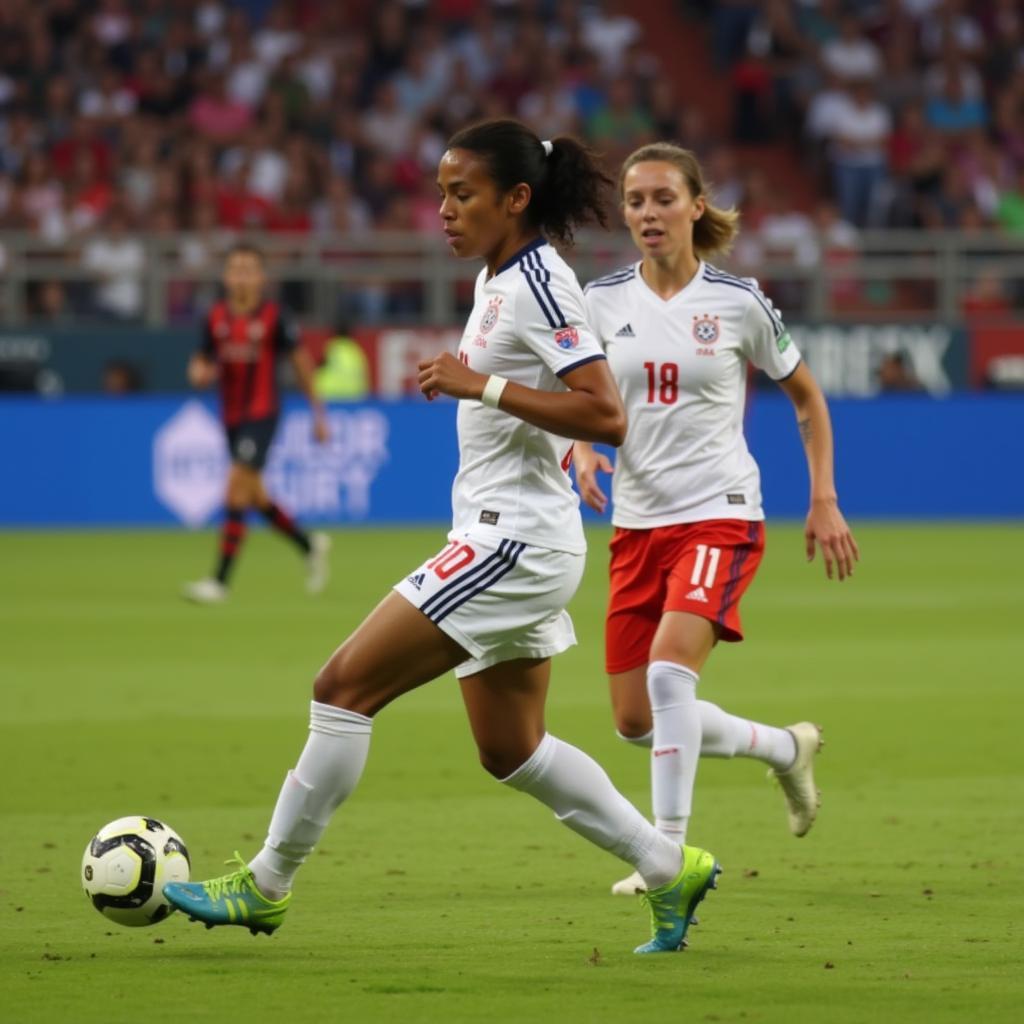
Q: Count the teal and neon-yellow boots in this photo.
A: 2